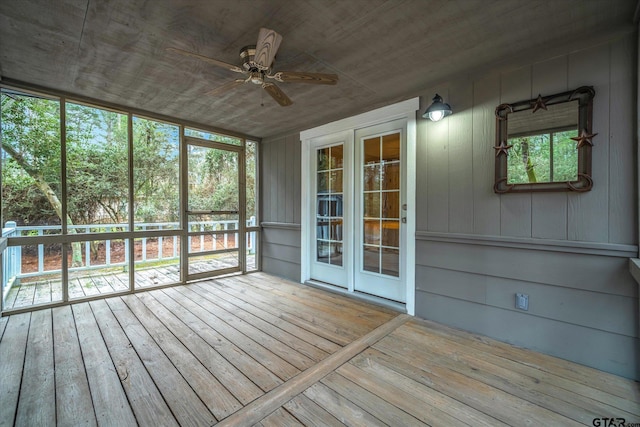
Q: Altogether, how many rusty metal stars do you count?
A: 3